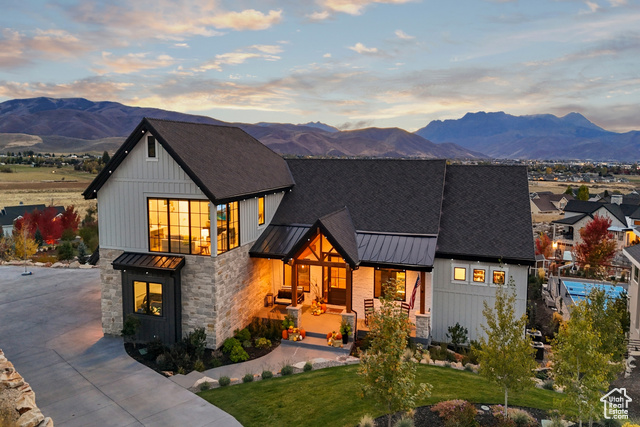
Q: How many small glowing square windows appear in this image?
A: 3